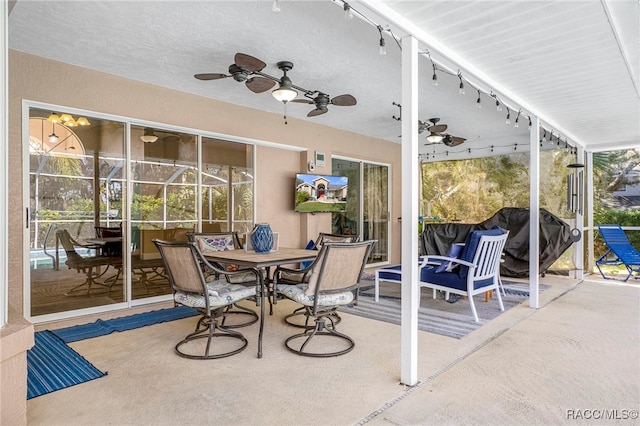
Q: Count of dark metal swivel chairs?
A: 4